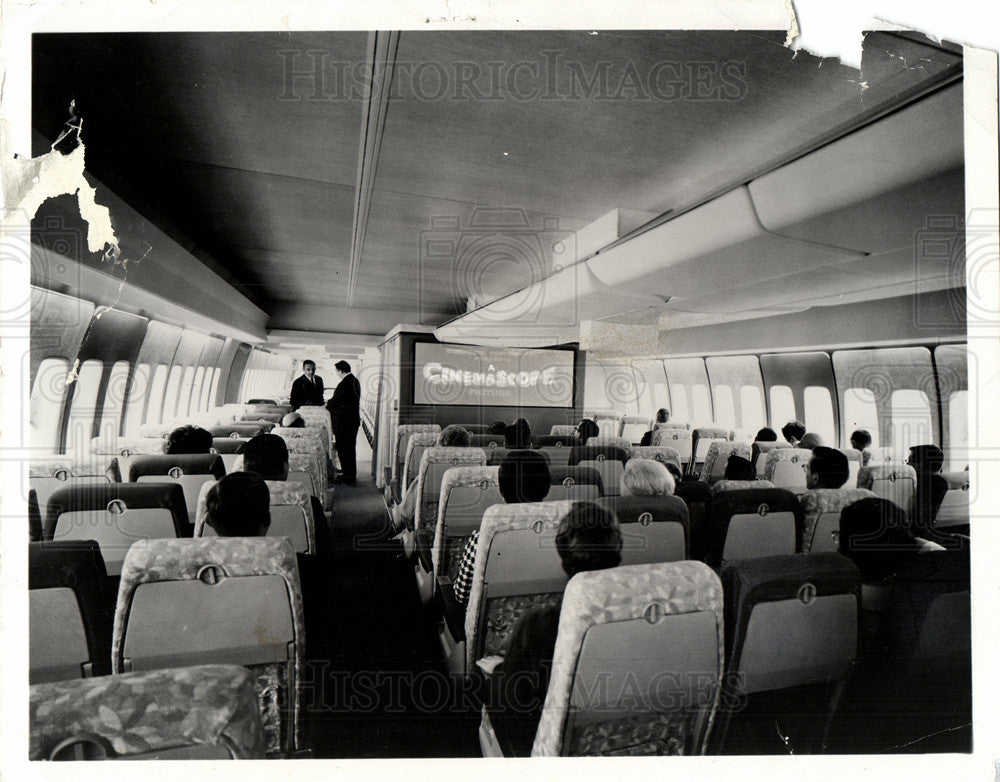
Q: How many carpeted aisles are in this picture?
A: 1